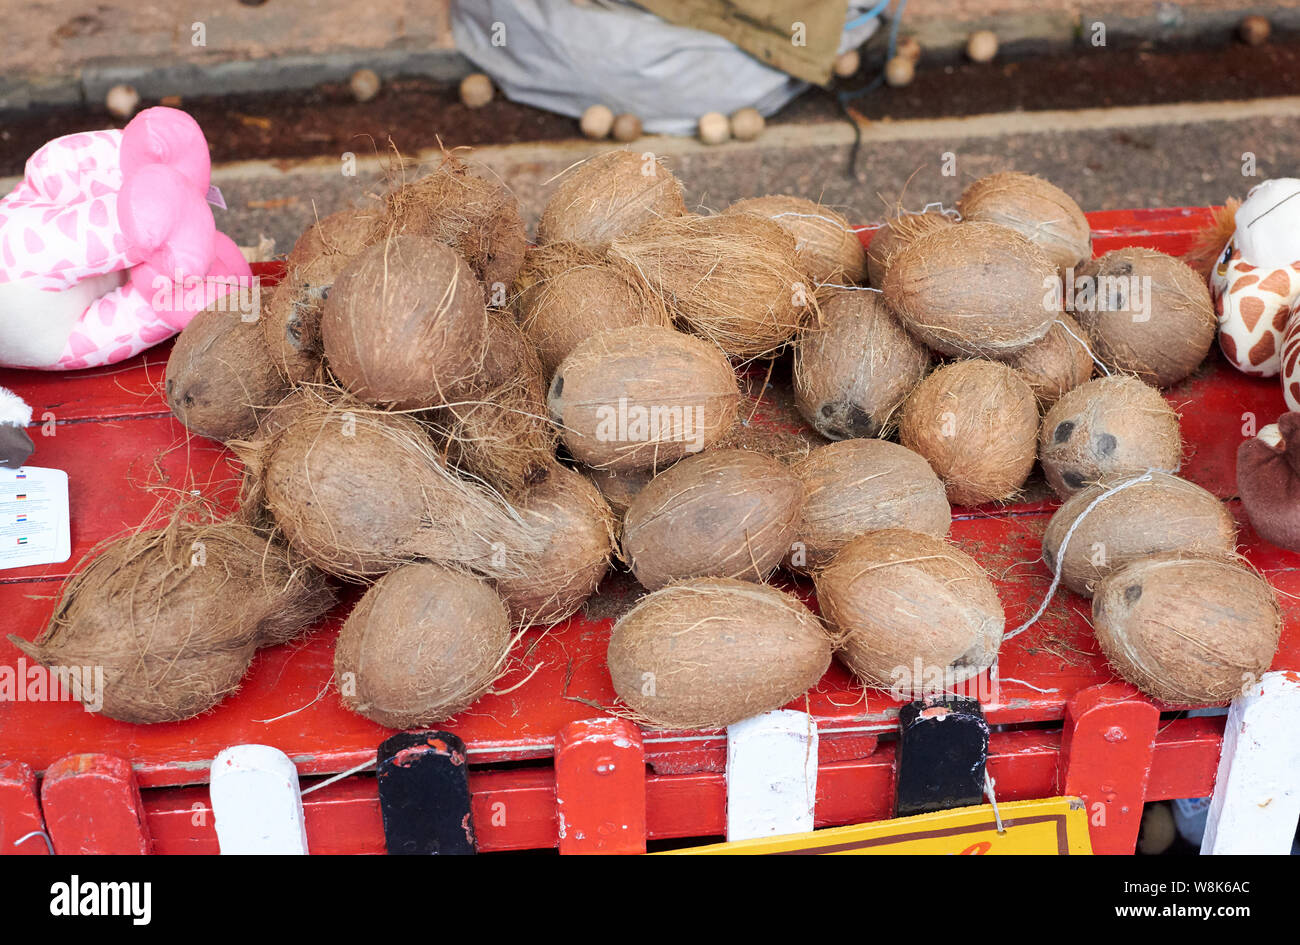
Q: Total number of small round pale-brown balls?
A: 12